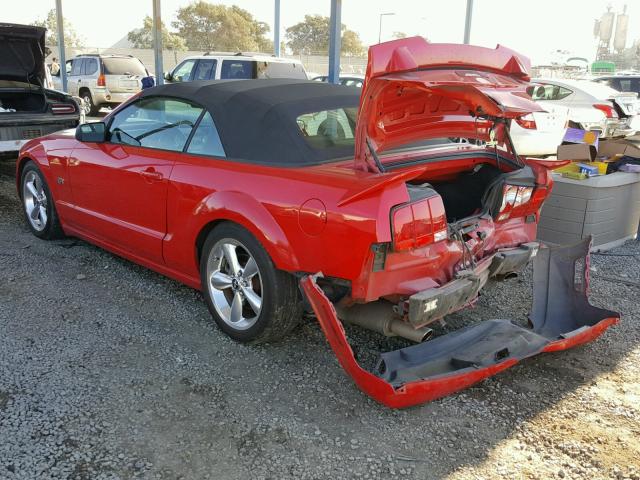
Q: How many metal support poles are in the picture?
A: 5